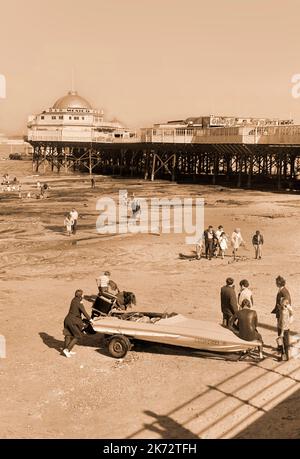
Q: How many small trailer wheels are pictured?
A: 1